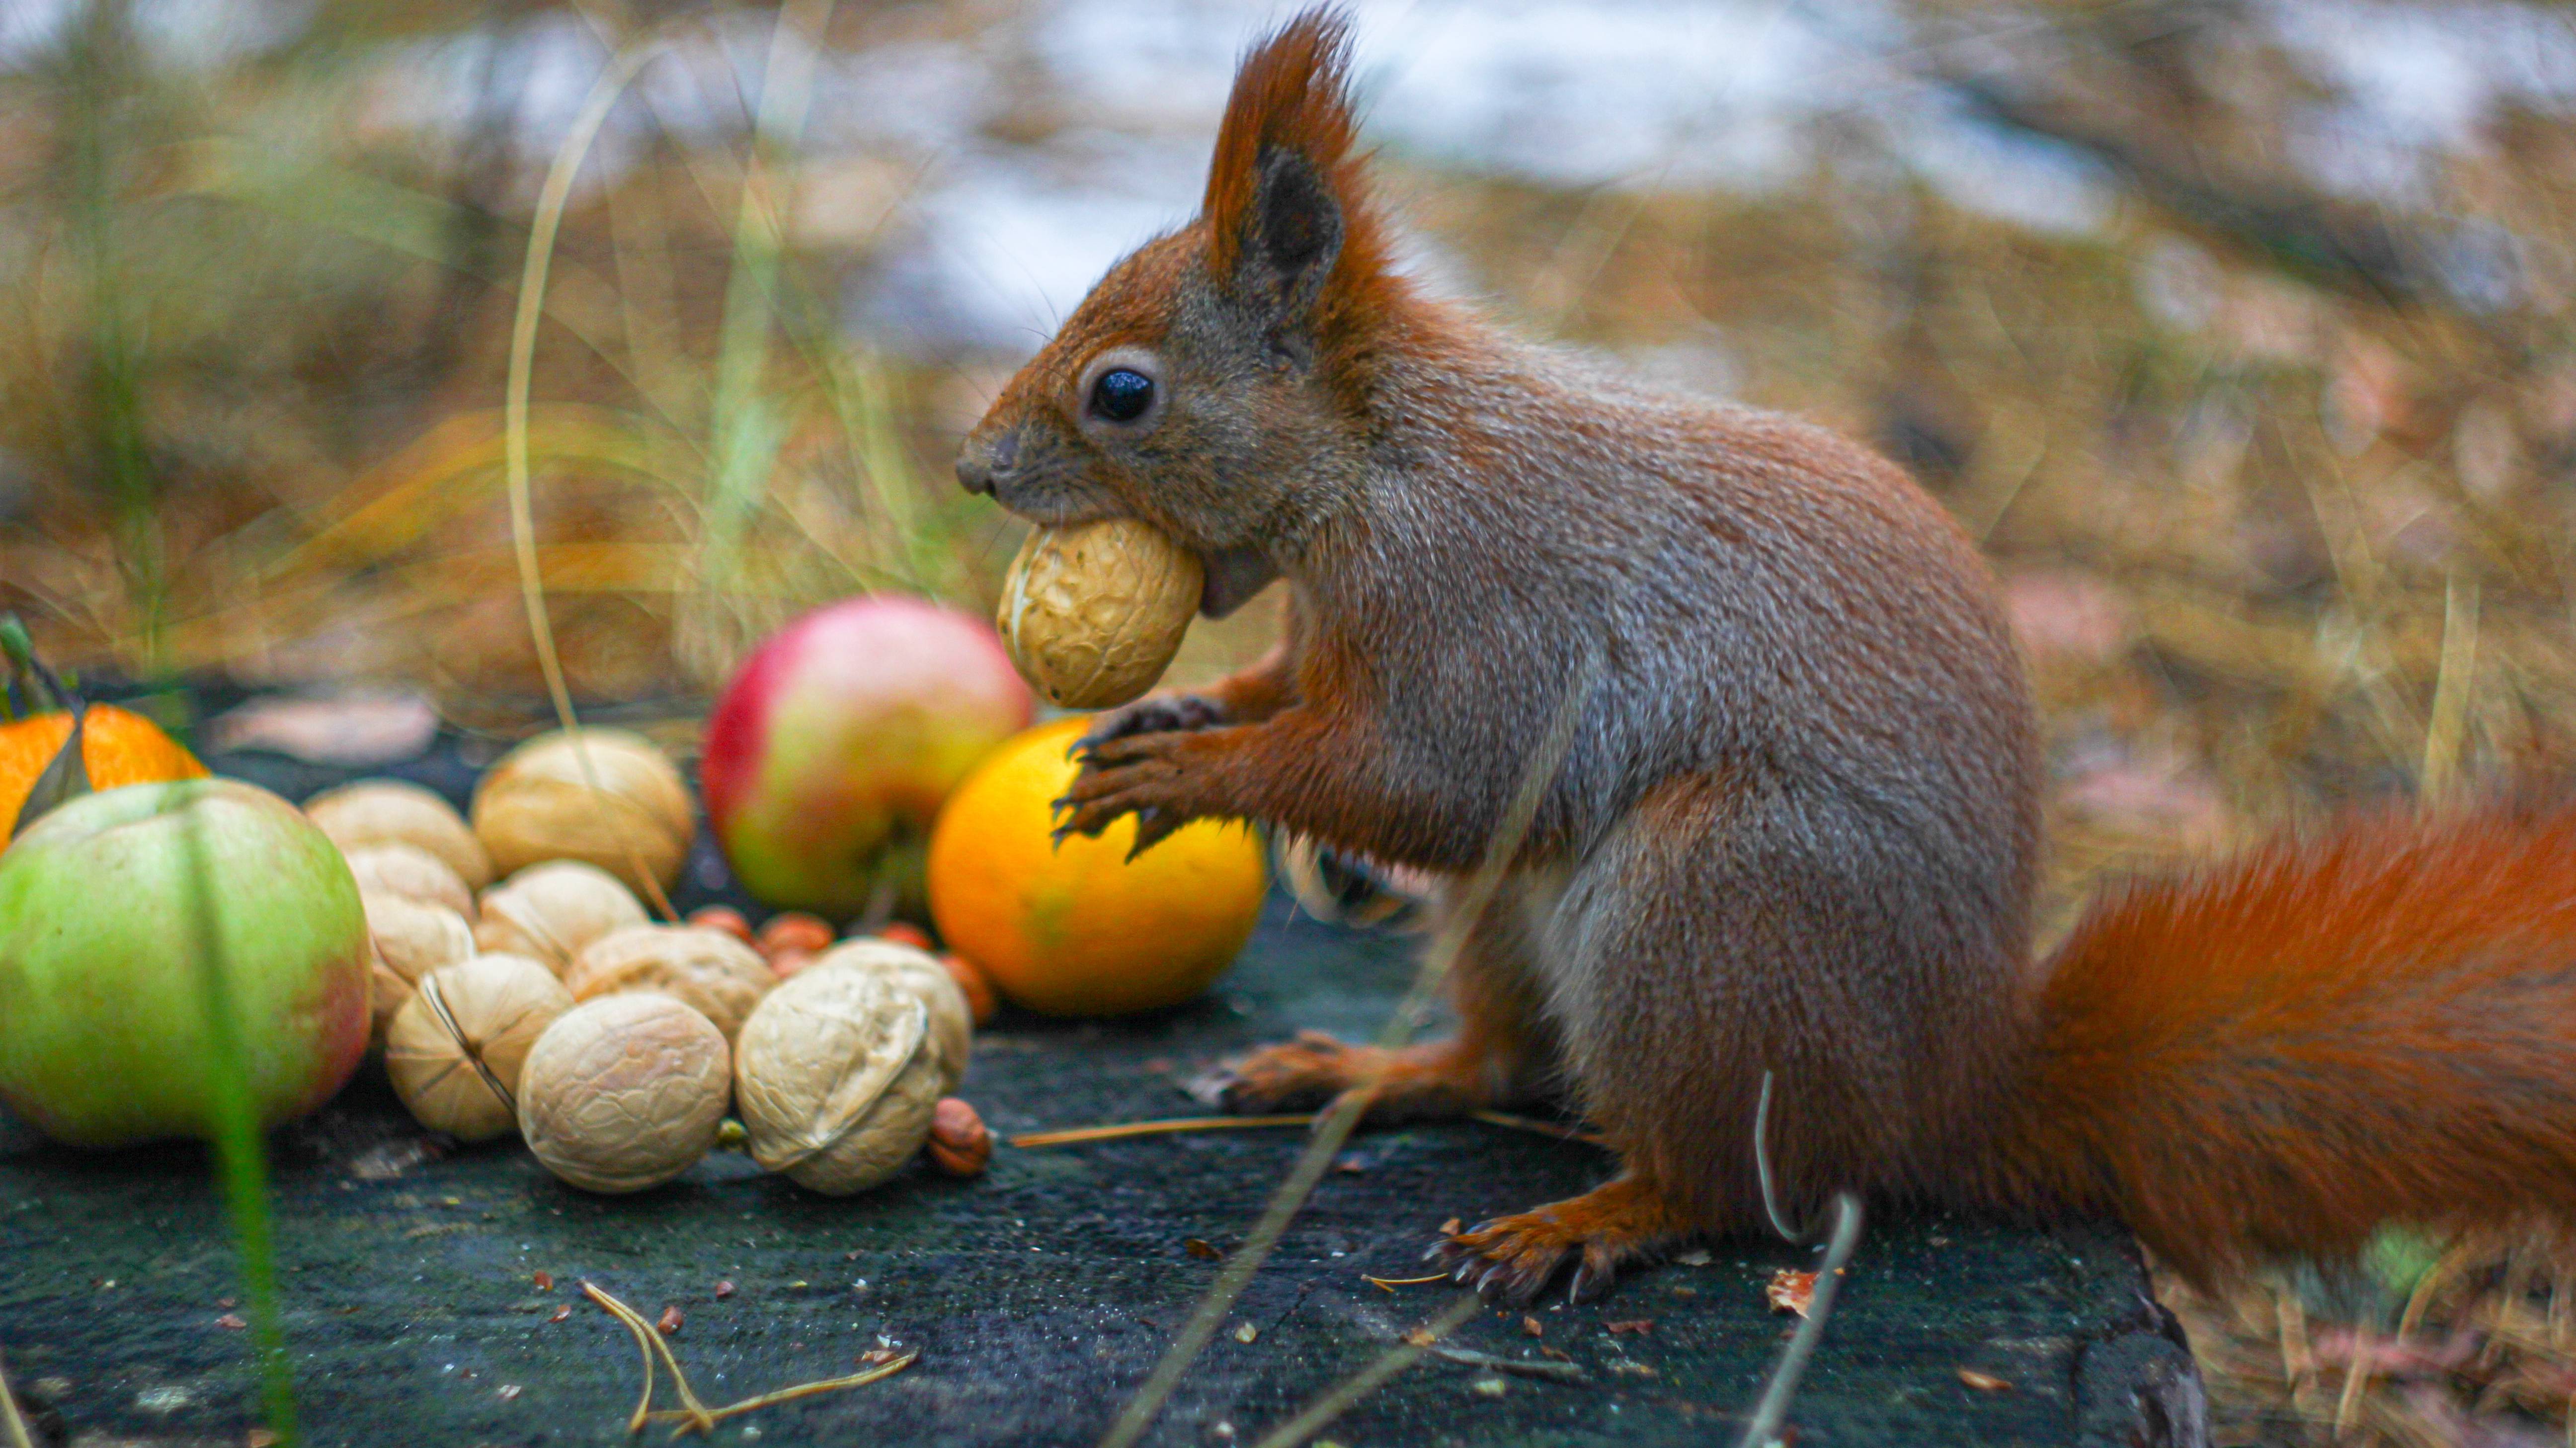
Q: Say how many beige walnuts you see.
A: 11